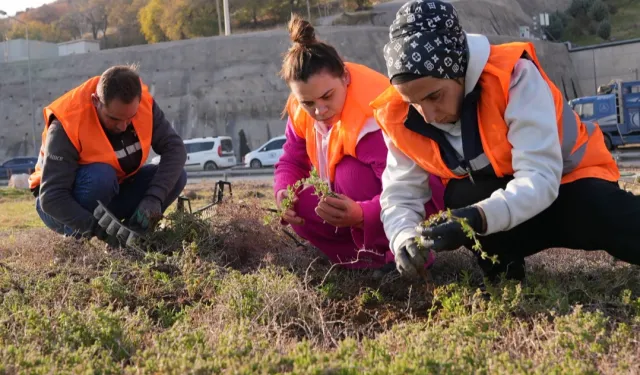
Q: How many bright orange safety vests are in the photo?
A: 3